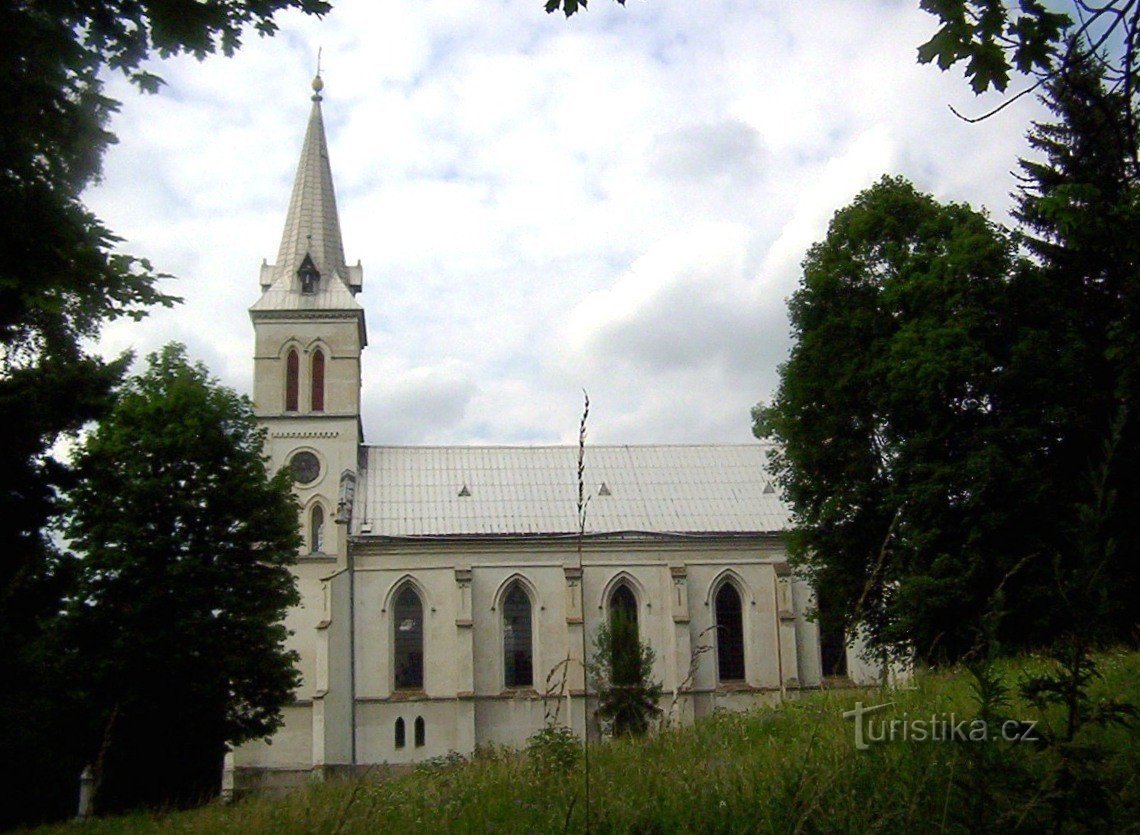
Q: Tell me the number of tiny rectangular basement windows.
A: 2